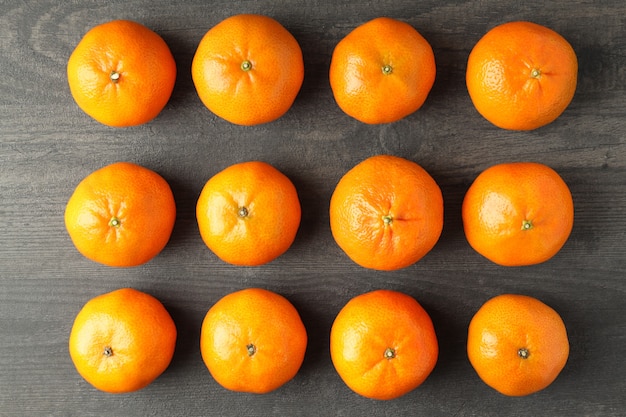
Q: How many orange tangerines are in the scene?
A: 12